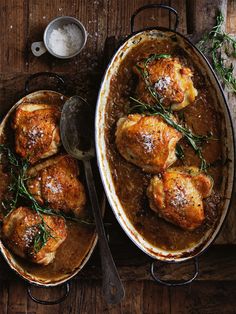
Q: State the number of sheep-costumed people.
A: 0